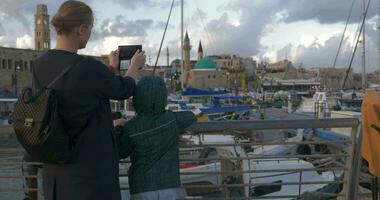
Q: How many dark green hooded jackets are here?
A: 1